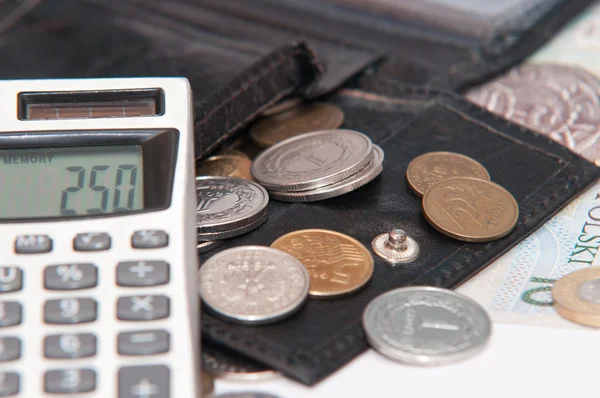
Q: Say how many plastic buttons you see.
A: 15